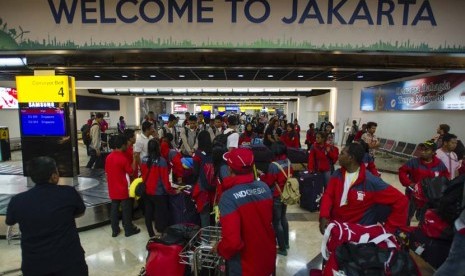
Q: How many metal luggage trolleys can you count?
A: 1